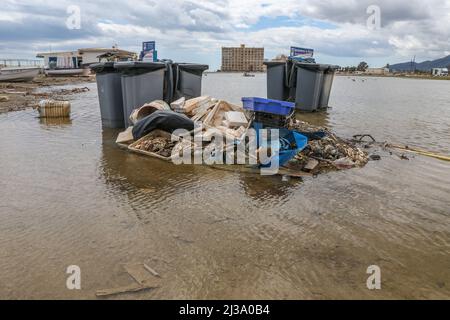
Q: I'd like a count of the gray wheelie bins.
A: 6